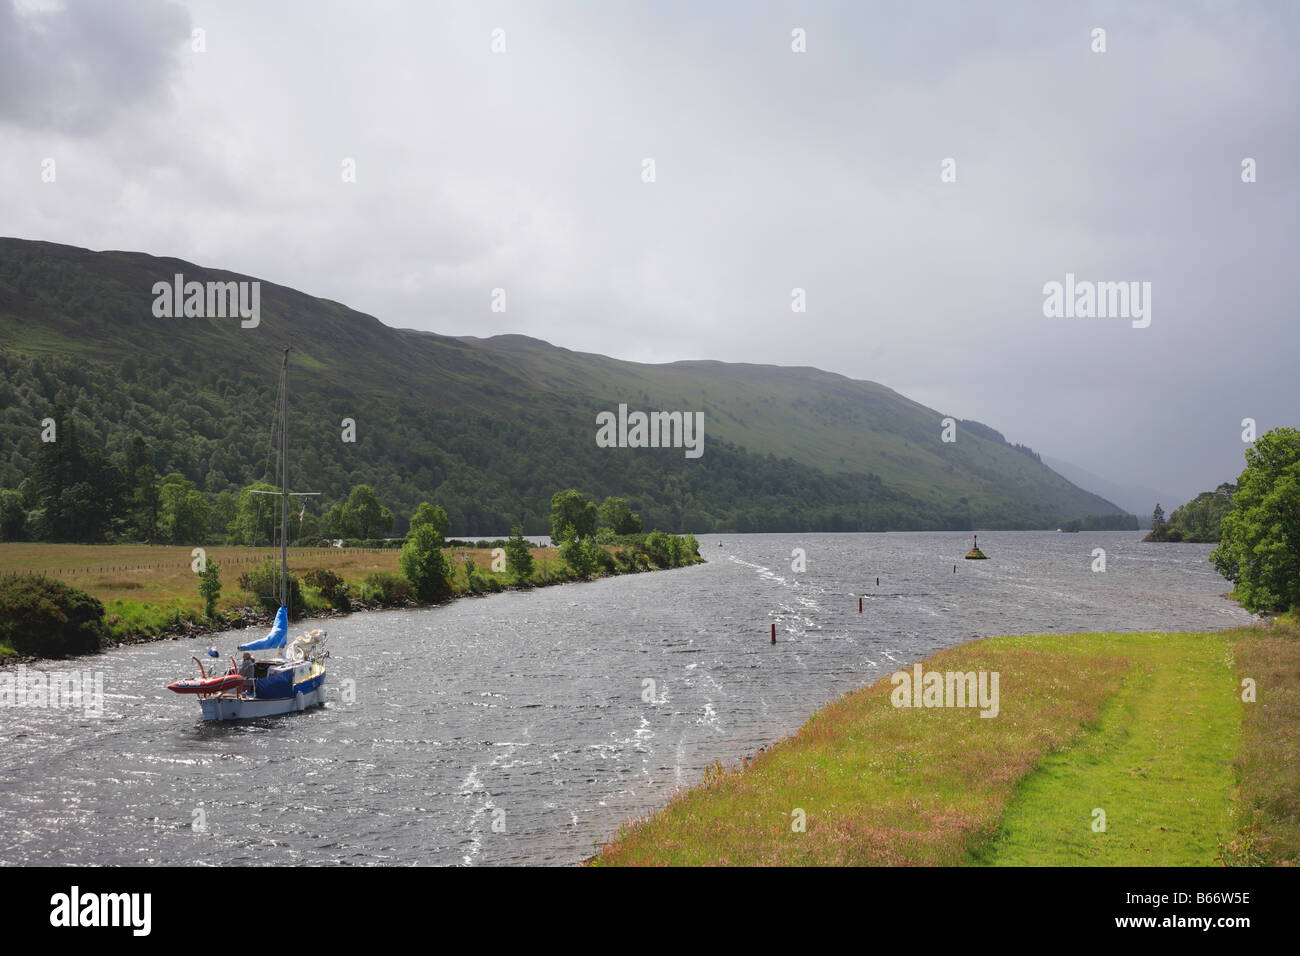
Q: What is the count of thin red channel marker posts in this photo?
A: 4